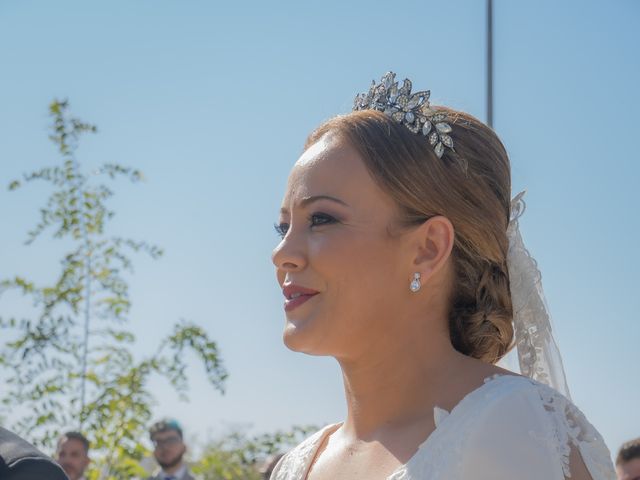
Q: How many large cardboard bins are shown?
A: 0